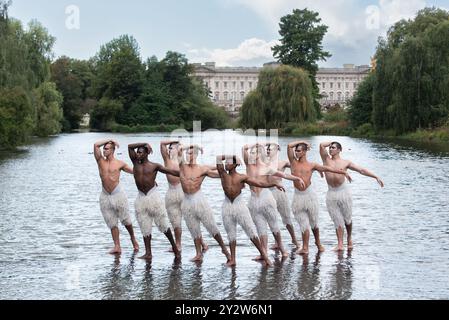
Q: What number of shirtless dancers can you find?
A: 9